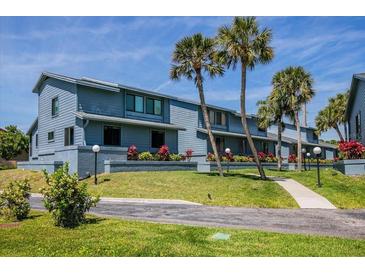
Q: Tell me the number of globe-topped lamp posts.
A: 5